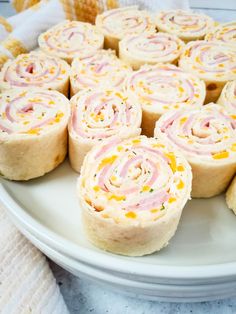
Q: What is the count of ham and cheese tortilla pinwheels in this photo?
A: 15